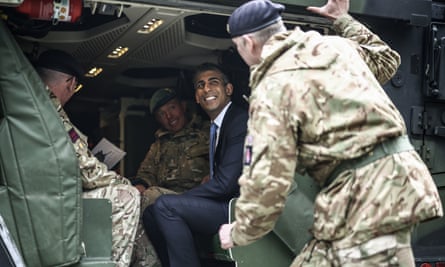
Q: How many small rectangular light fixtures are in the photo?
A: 4